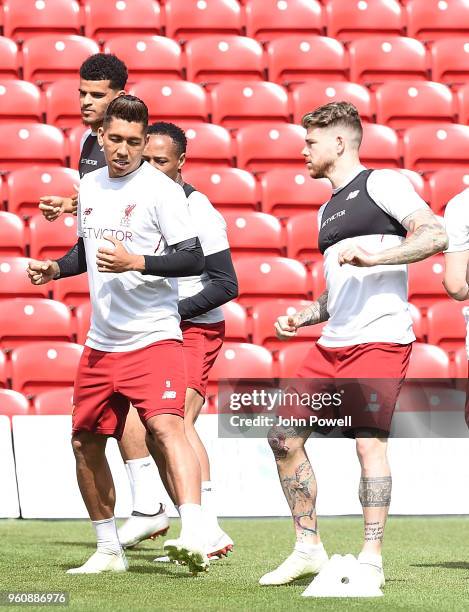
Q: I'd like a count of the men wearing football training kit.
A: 4